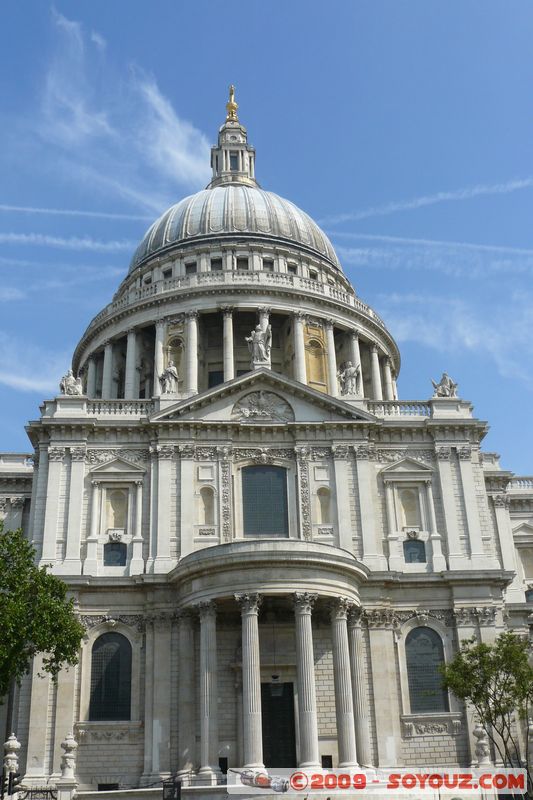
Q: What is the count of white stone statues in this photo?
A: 5